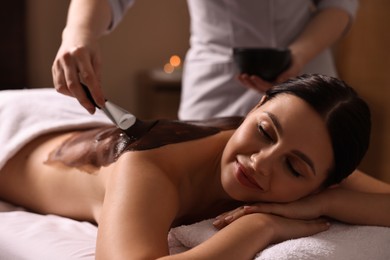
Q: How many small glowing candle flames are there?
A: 2